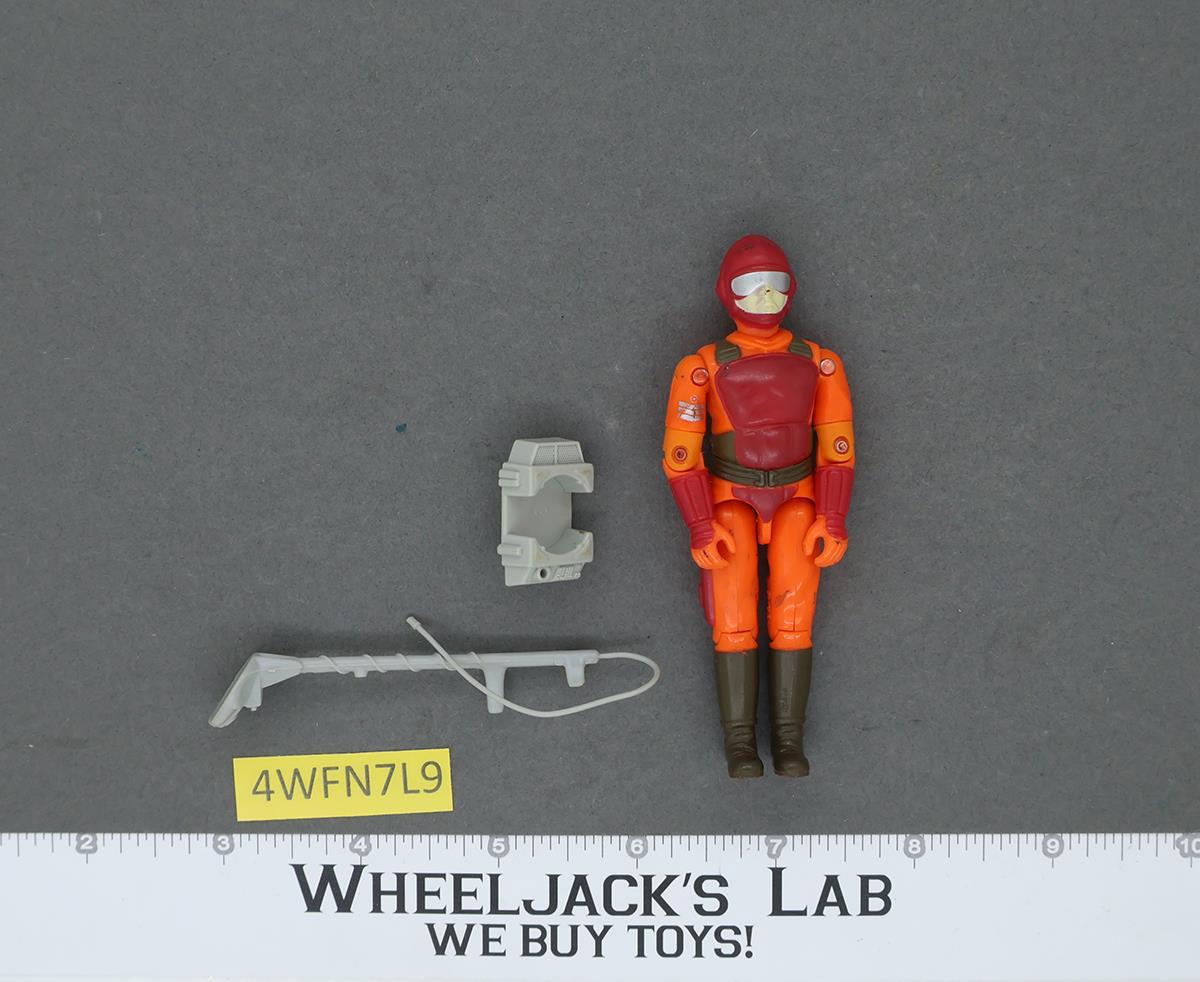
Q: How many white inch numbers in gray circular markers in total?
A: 9